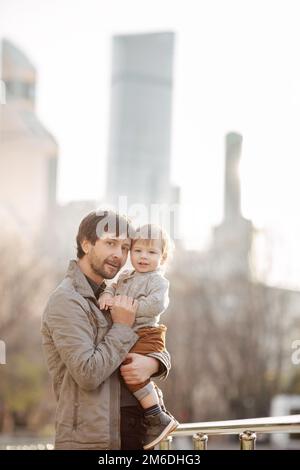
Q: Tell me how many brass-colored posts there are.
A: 3